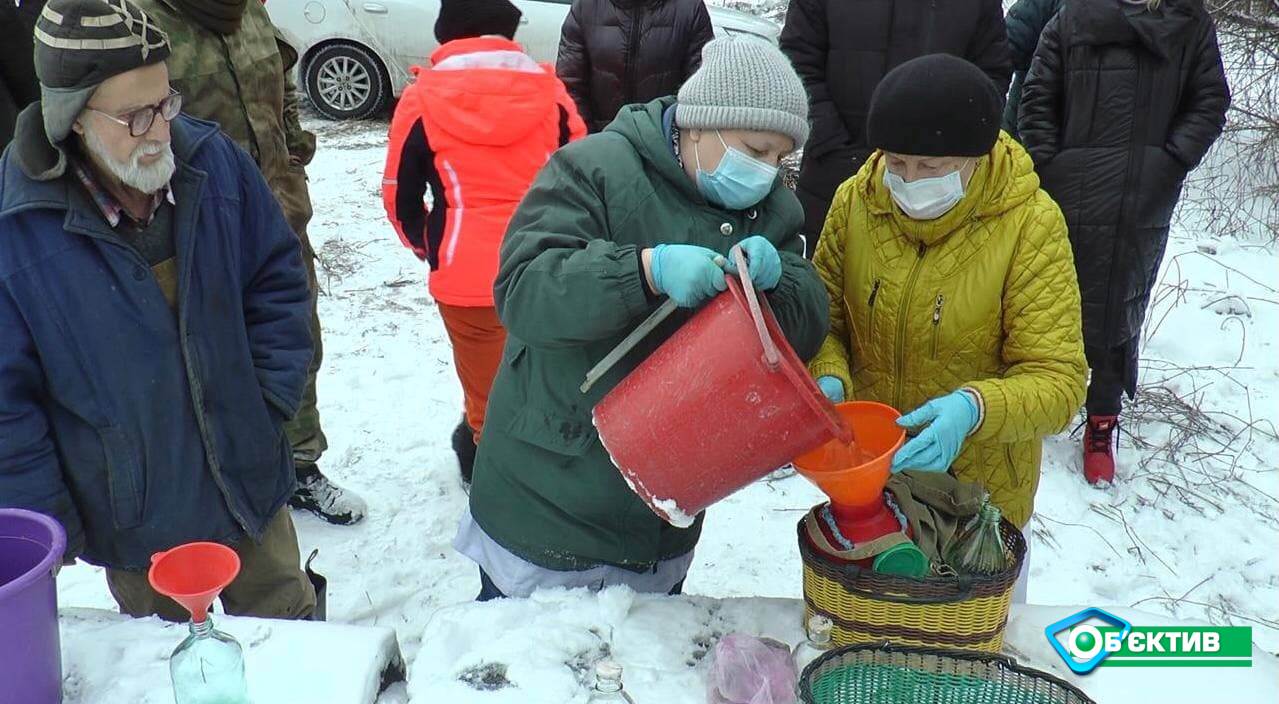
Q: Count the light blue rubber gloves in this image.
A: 4